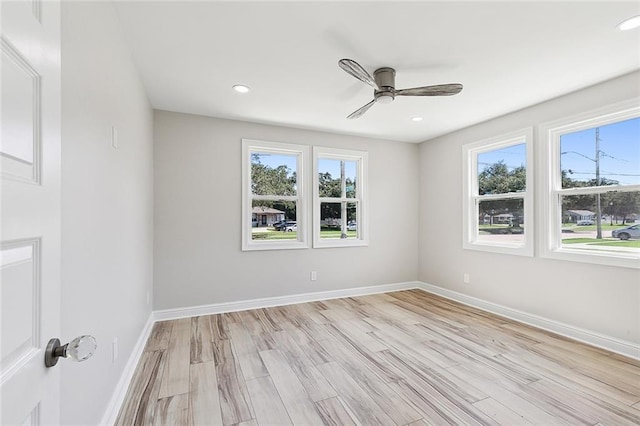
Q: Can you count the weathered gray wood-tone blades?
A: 3